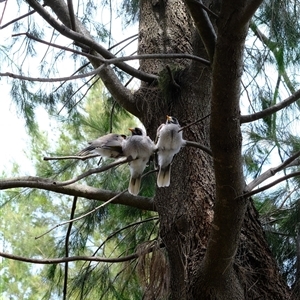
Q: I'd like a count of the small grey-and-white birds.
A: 3